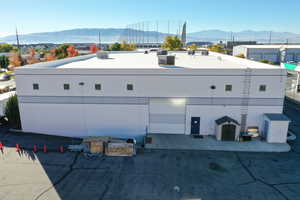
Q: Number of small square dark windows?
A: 6